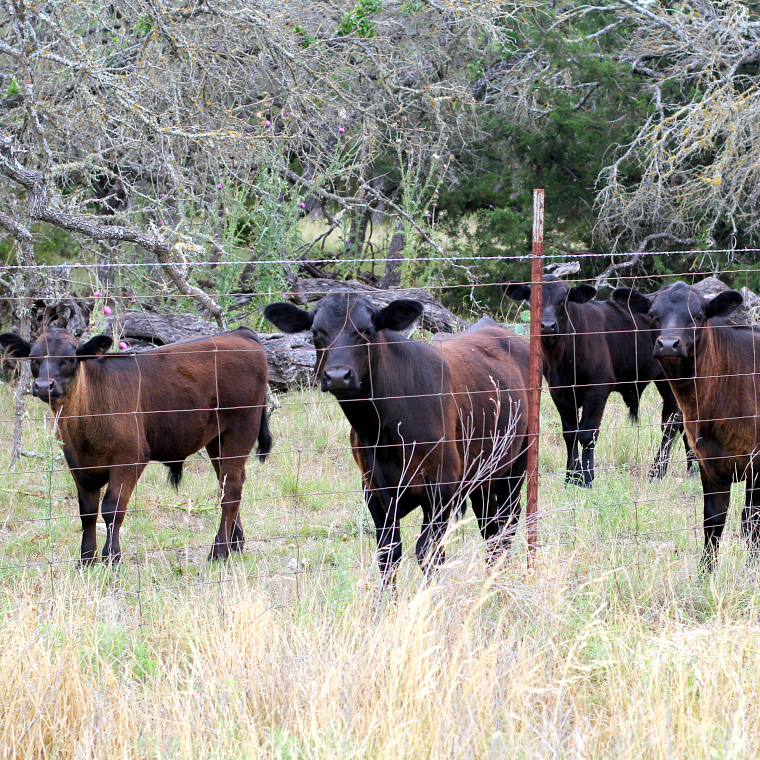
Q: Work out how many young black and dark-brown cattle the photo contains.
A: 4